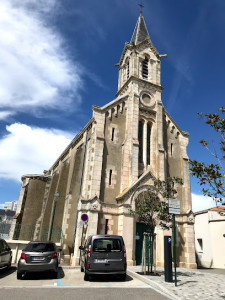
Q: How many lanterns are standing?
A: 1